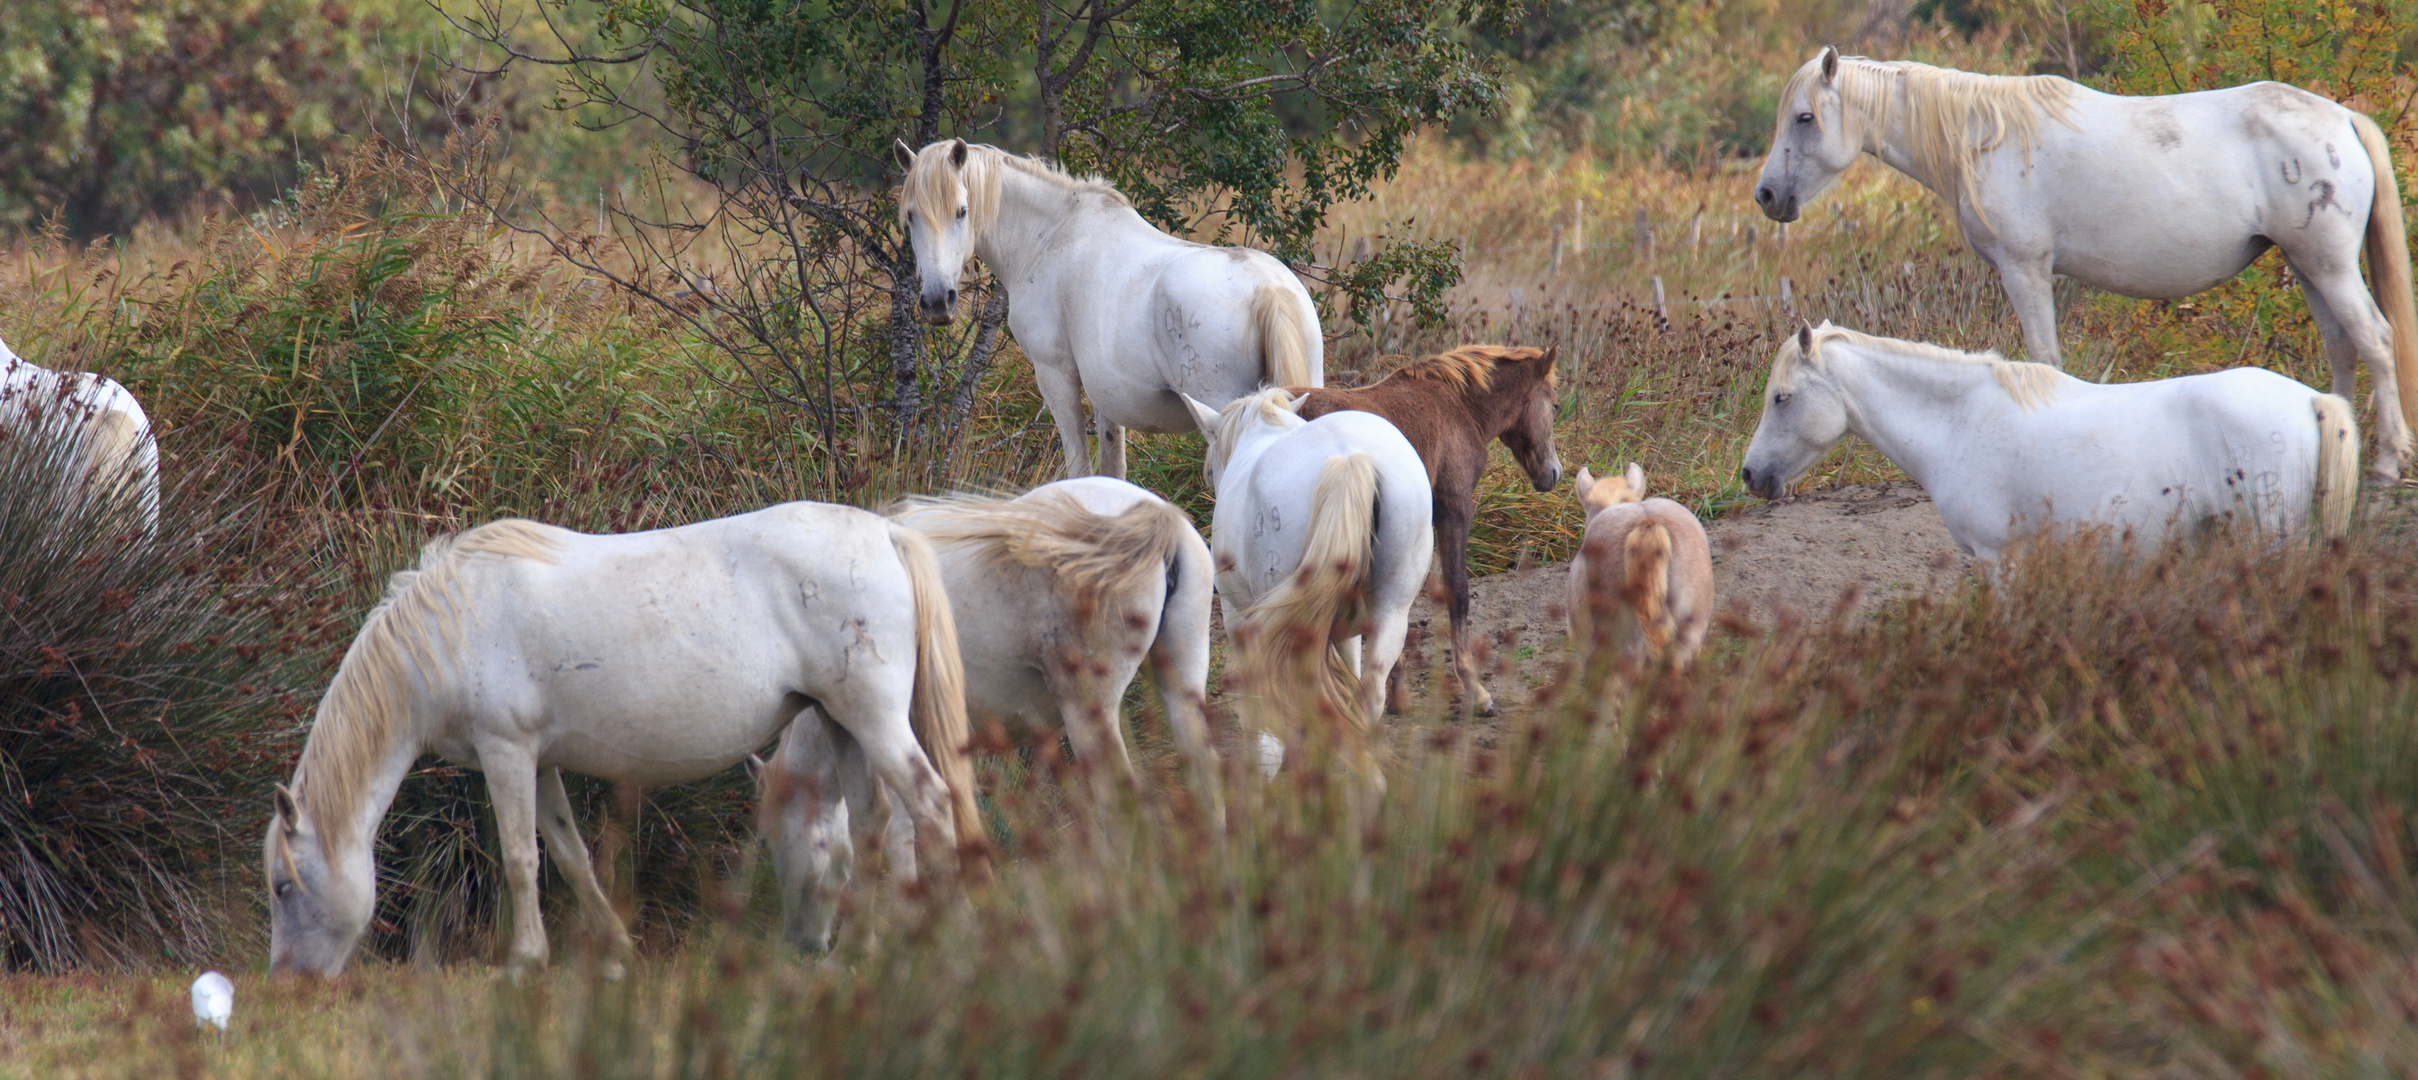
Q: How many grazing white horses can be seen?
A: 2